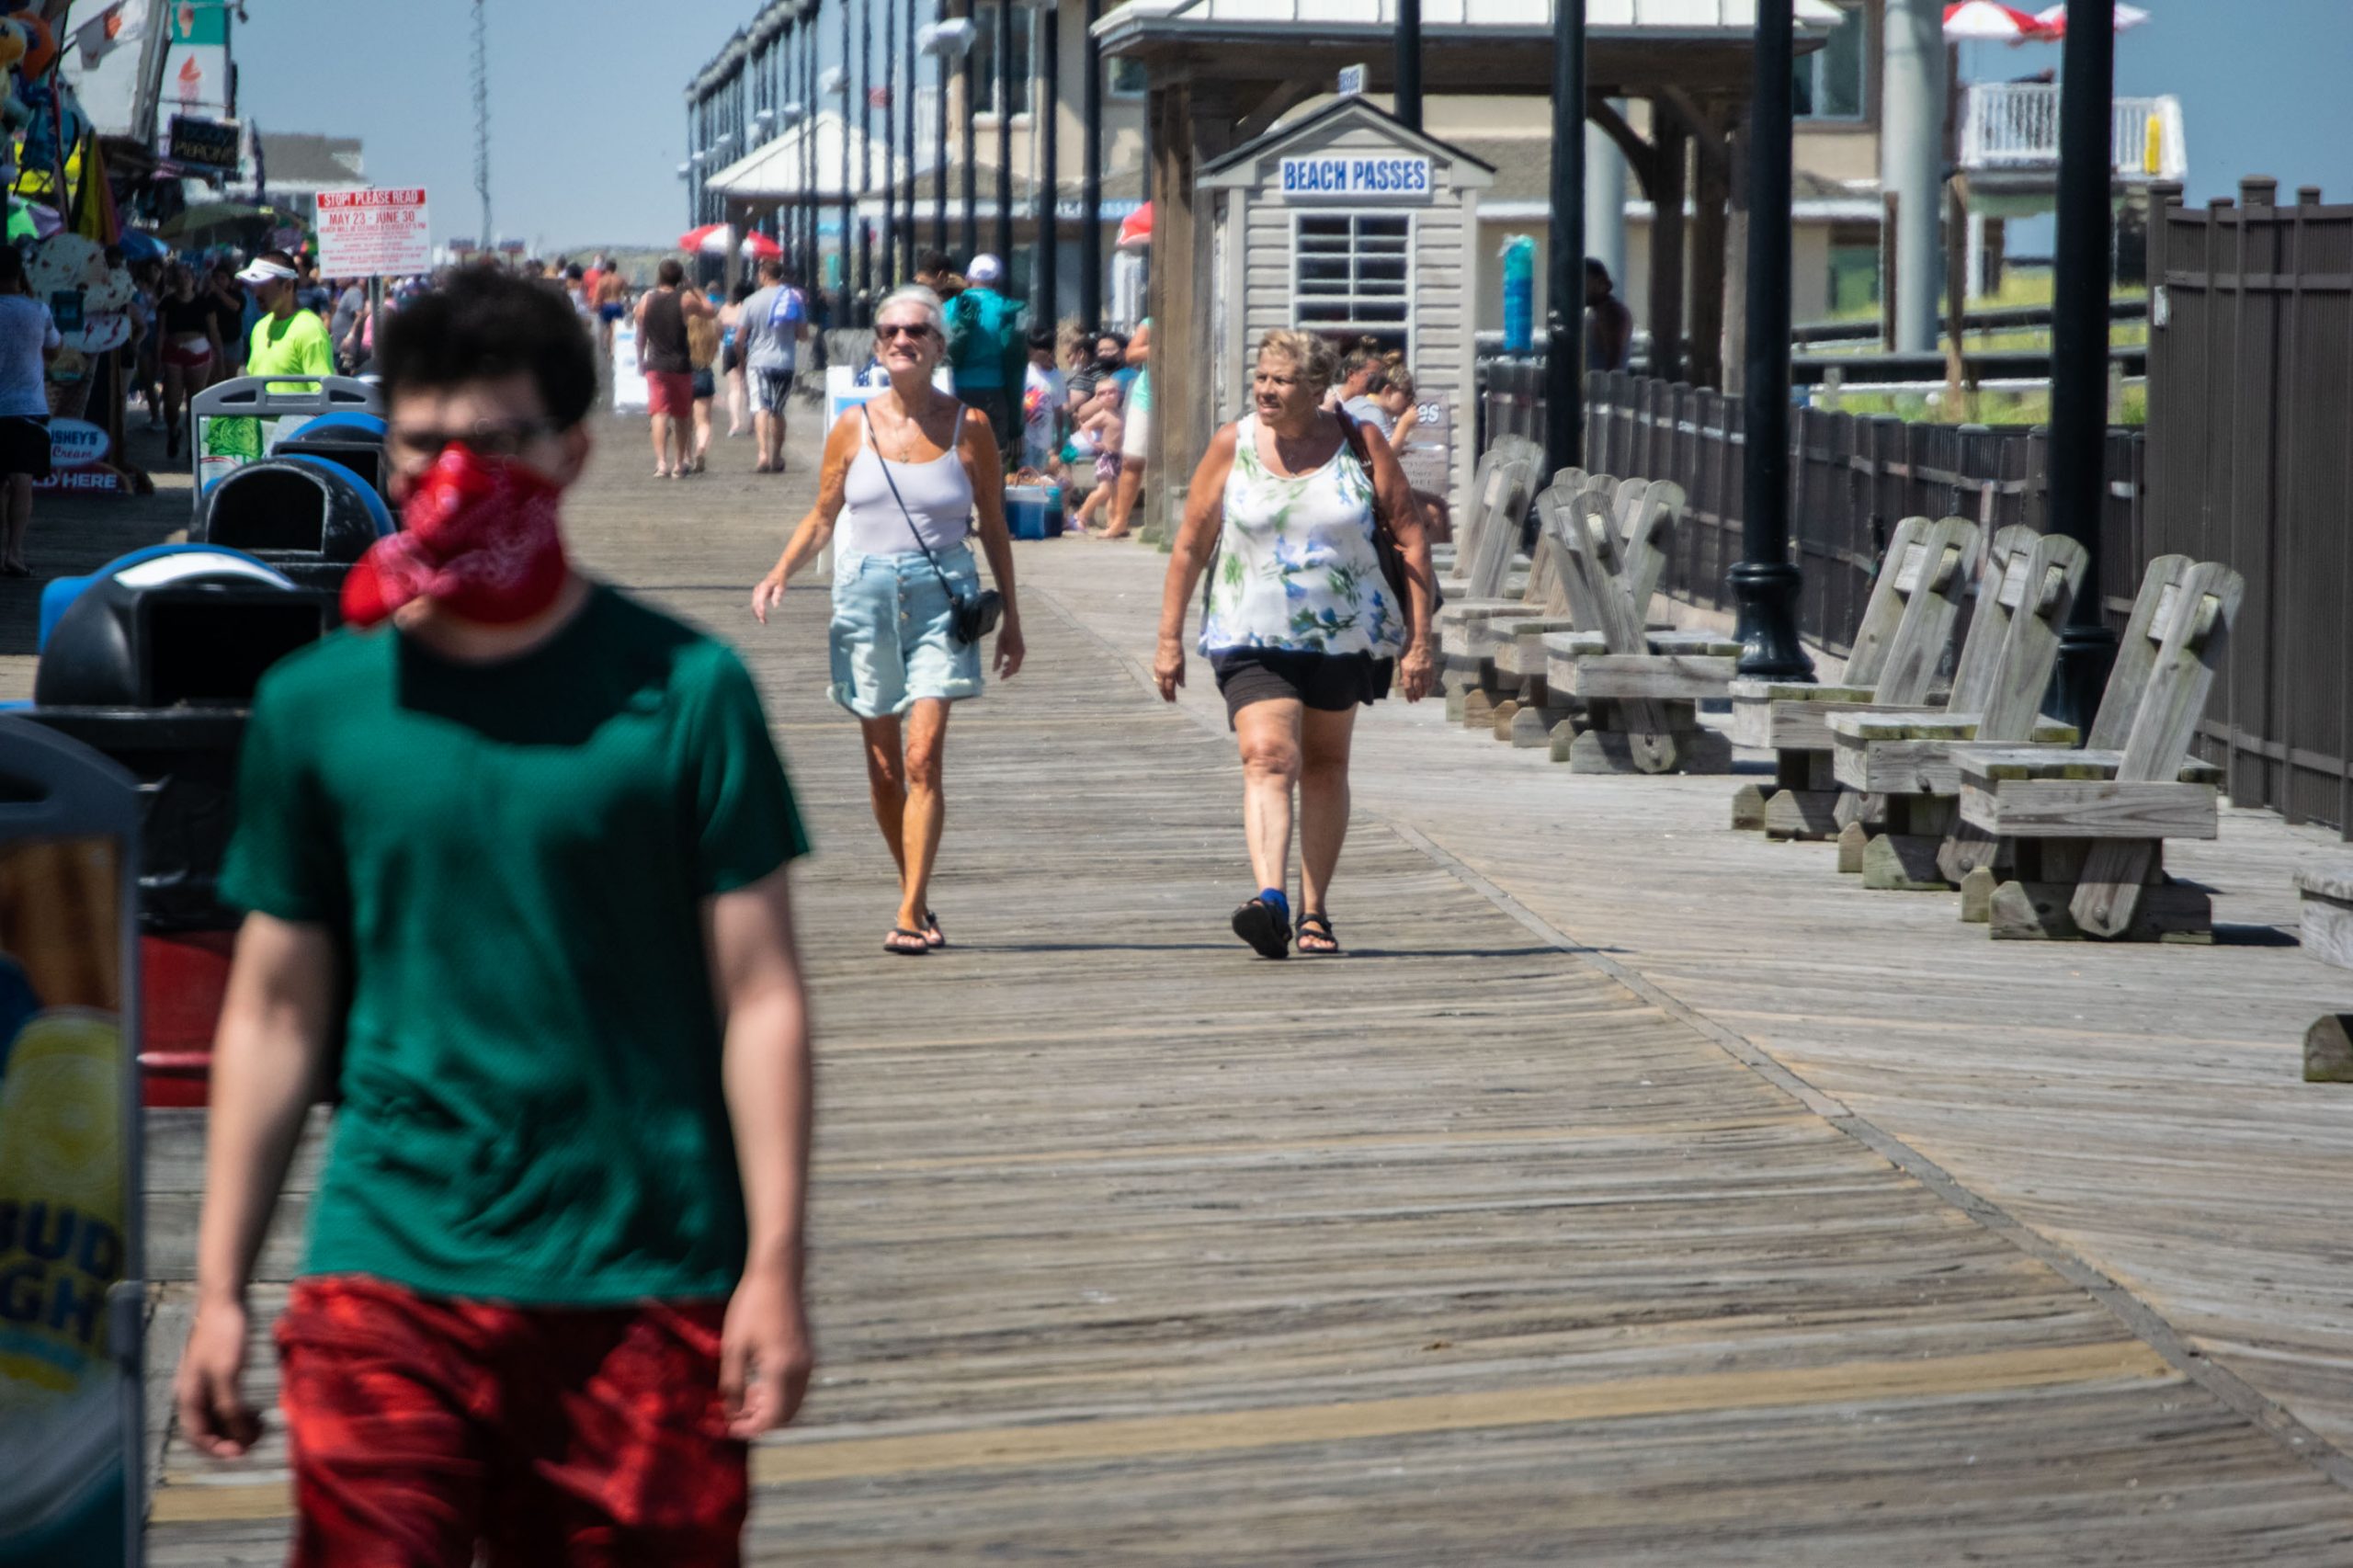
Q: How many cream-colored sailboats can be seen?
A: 0